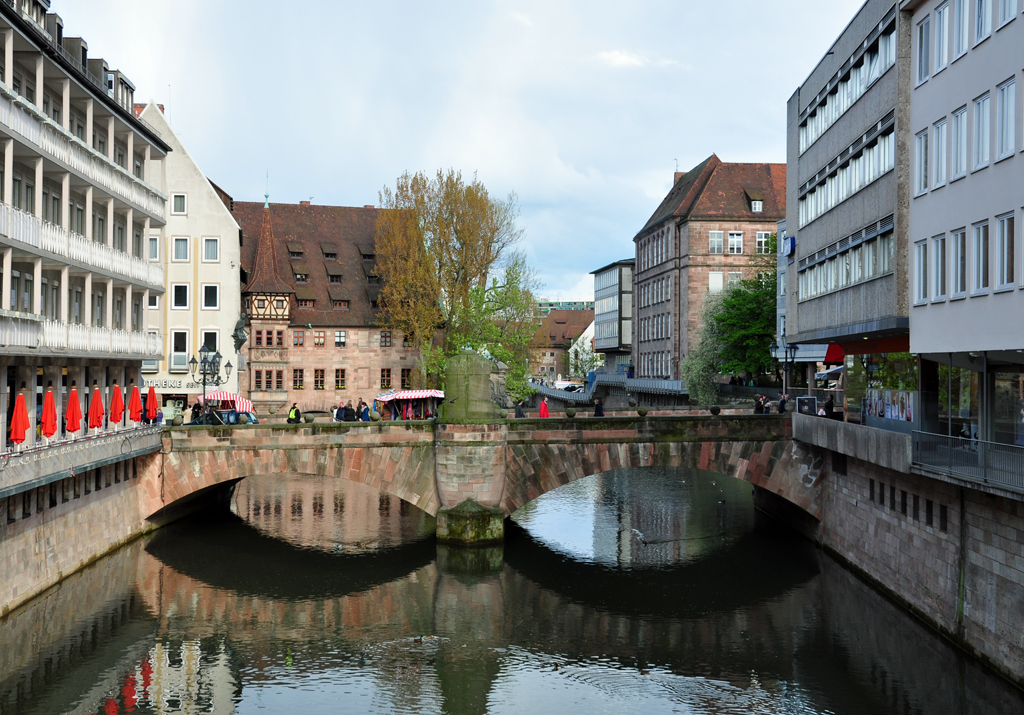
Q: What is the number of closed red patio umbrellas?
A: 7